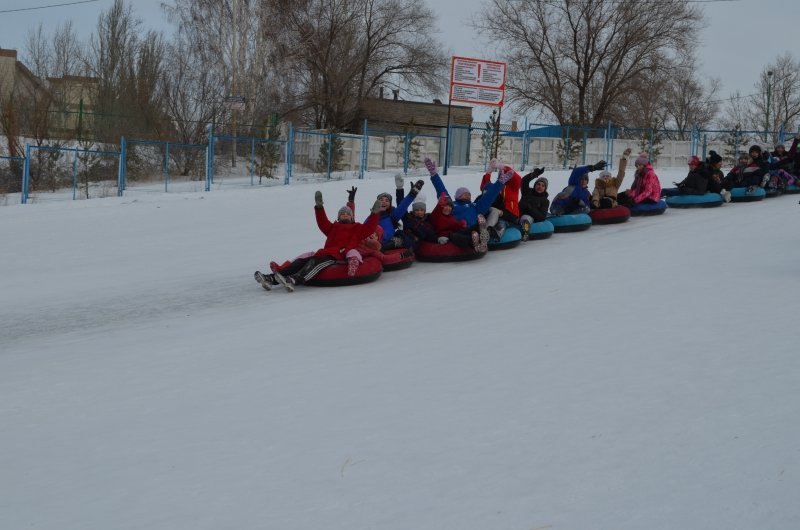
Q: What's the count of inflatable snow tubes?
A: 12